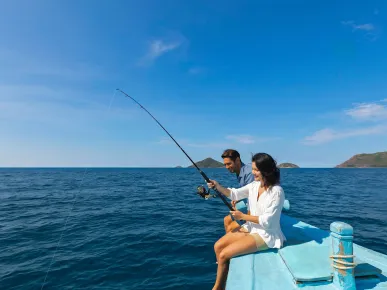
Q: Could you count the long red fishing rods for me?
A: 0